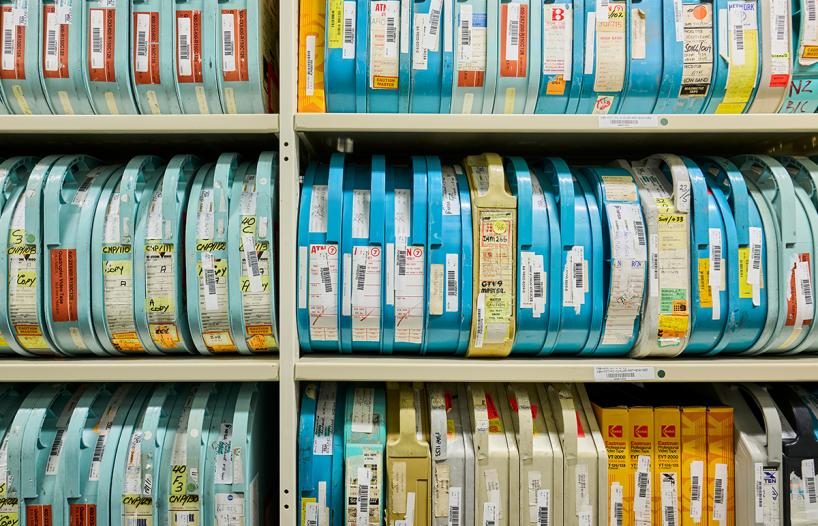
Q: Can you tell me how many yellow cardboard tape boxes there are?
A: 6